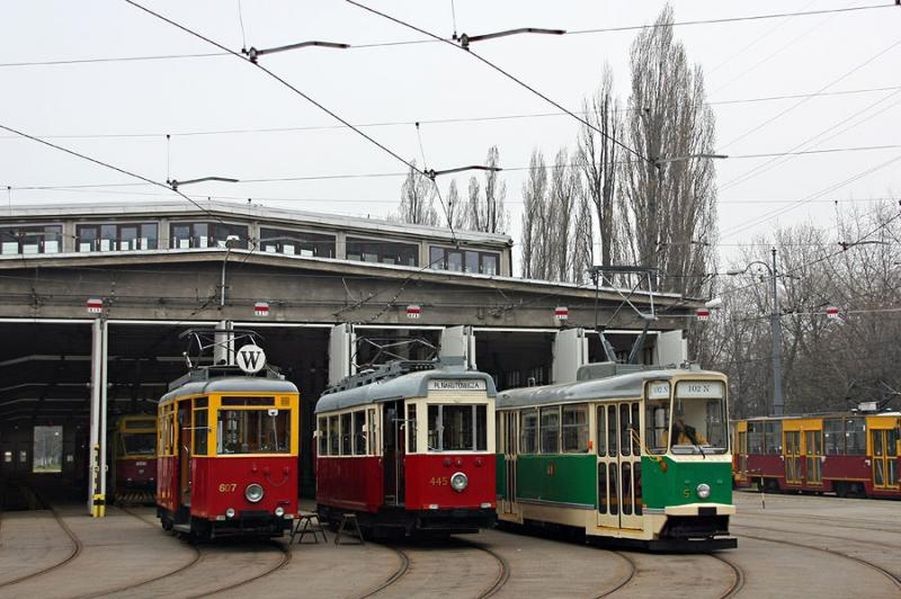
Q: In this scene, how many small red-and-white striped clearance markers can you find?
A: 6